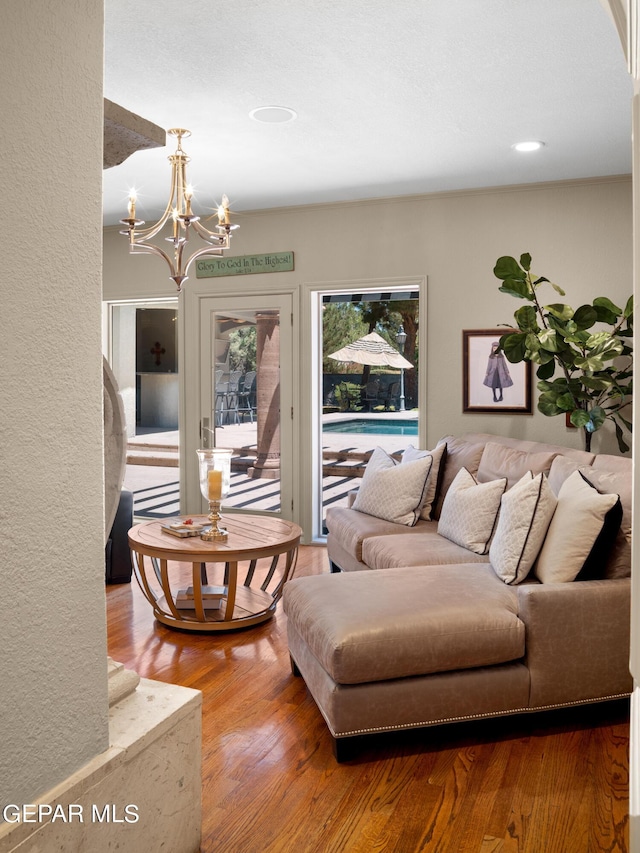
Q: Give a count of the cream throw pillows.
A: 5